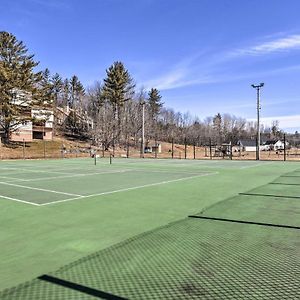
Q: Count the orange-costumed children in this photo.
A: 0